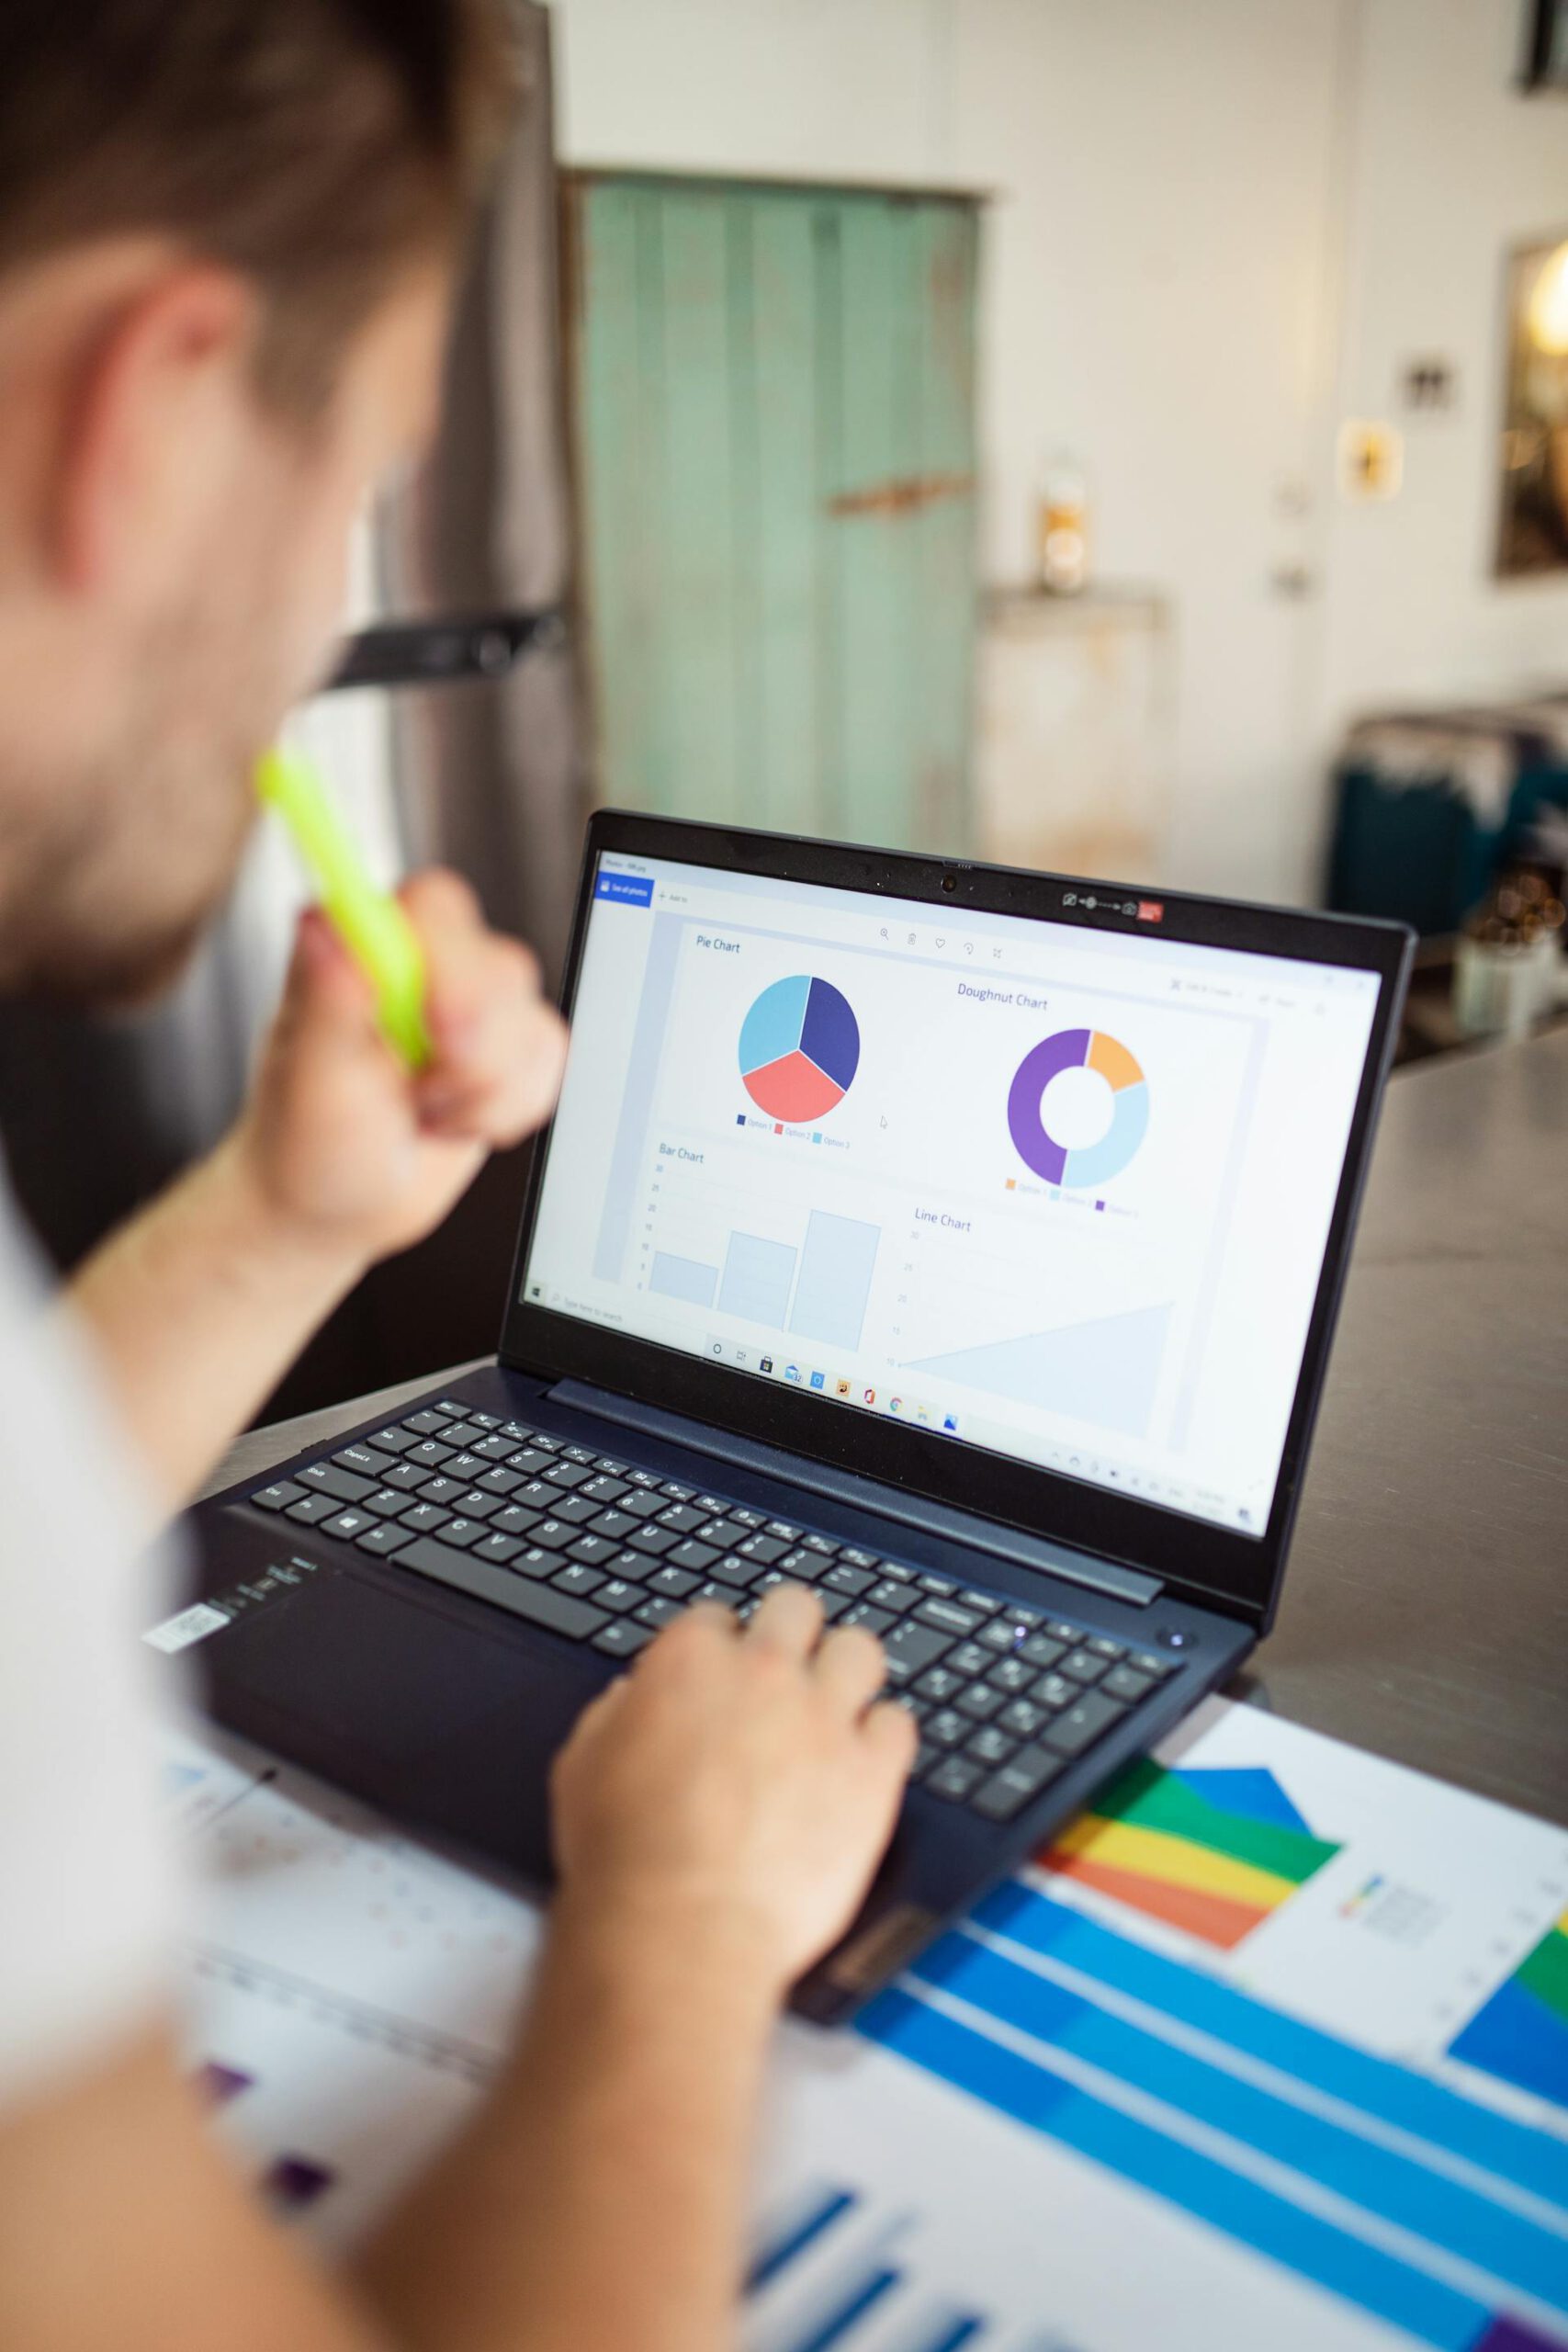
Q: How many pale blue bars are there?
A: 3